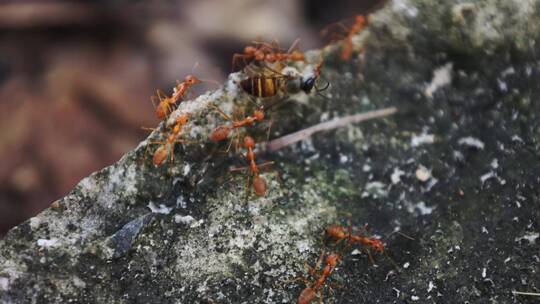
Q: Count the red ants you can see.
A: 8